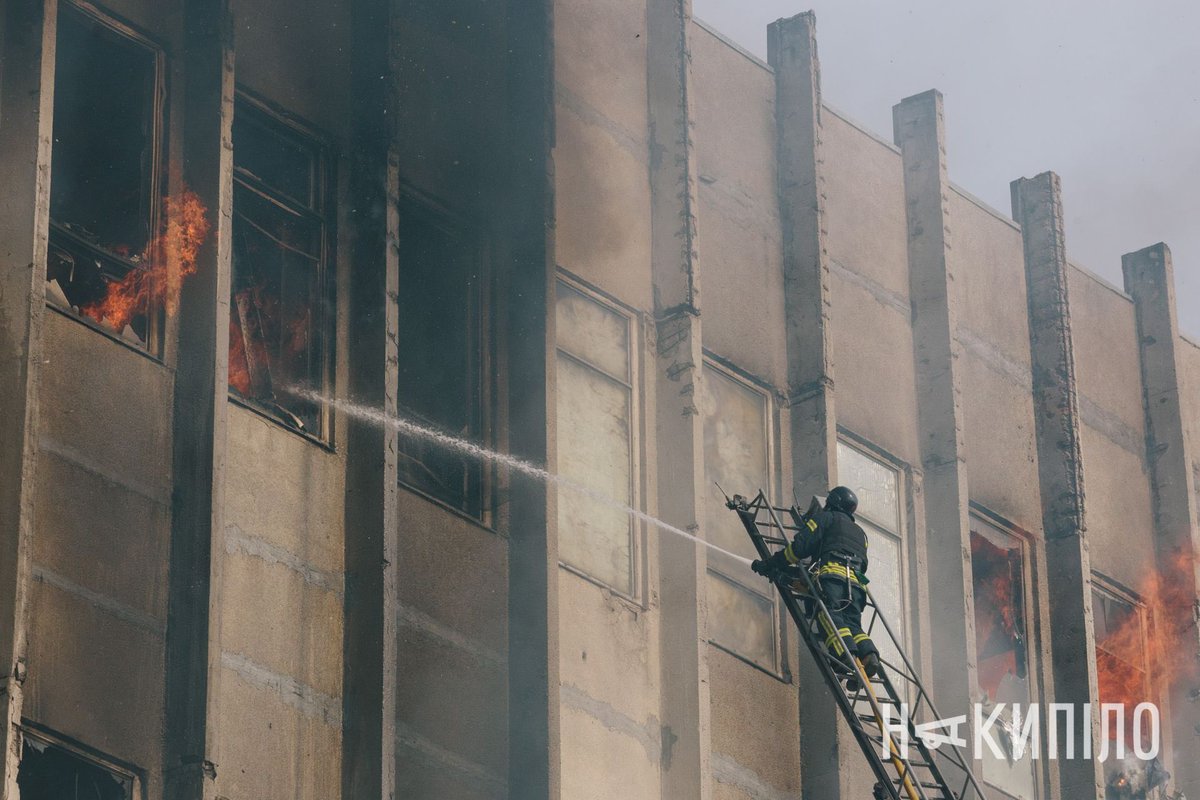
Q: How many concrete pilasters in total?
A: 9